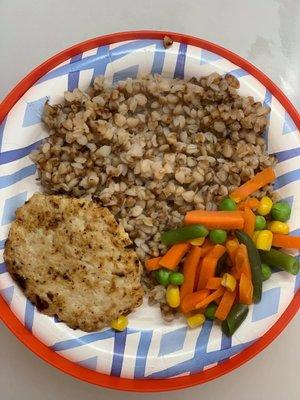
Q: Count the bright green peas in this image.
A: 8